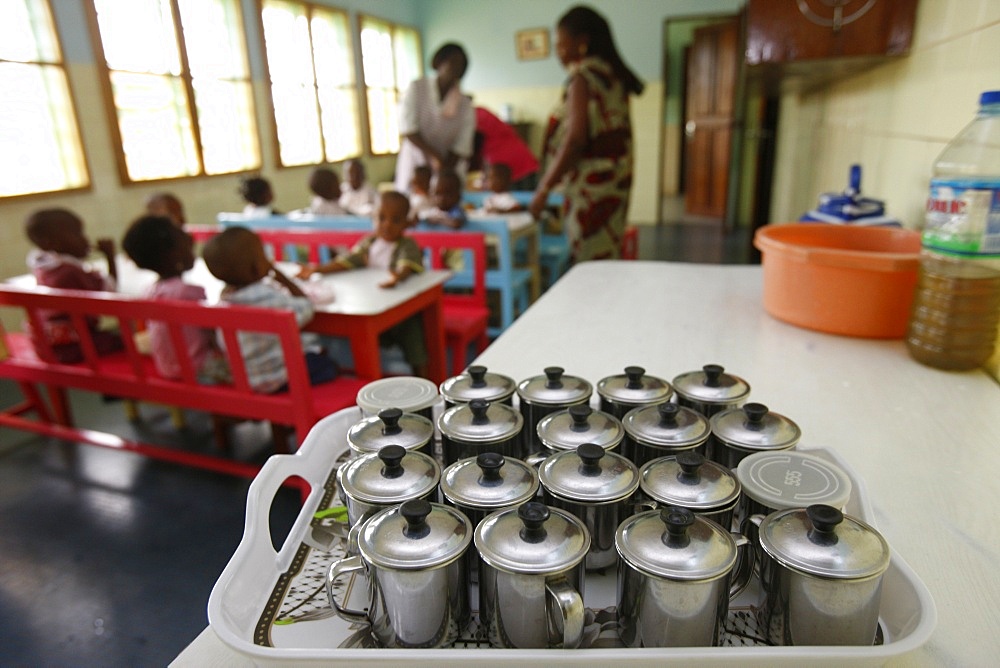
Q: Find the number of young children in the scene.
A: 11